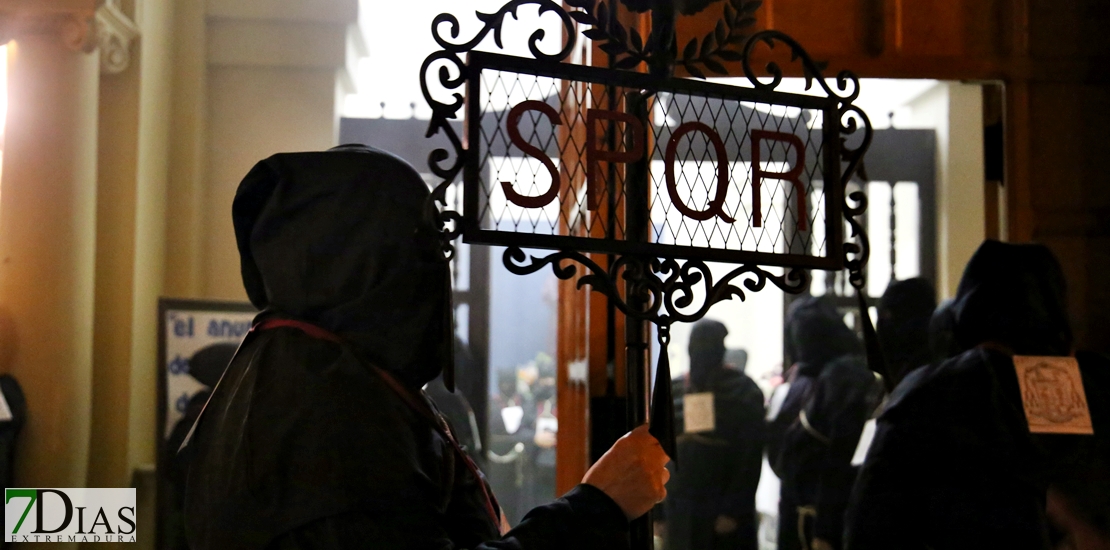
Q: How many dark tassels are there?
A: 3